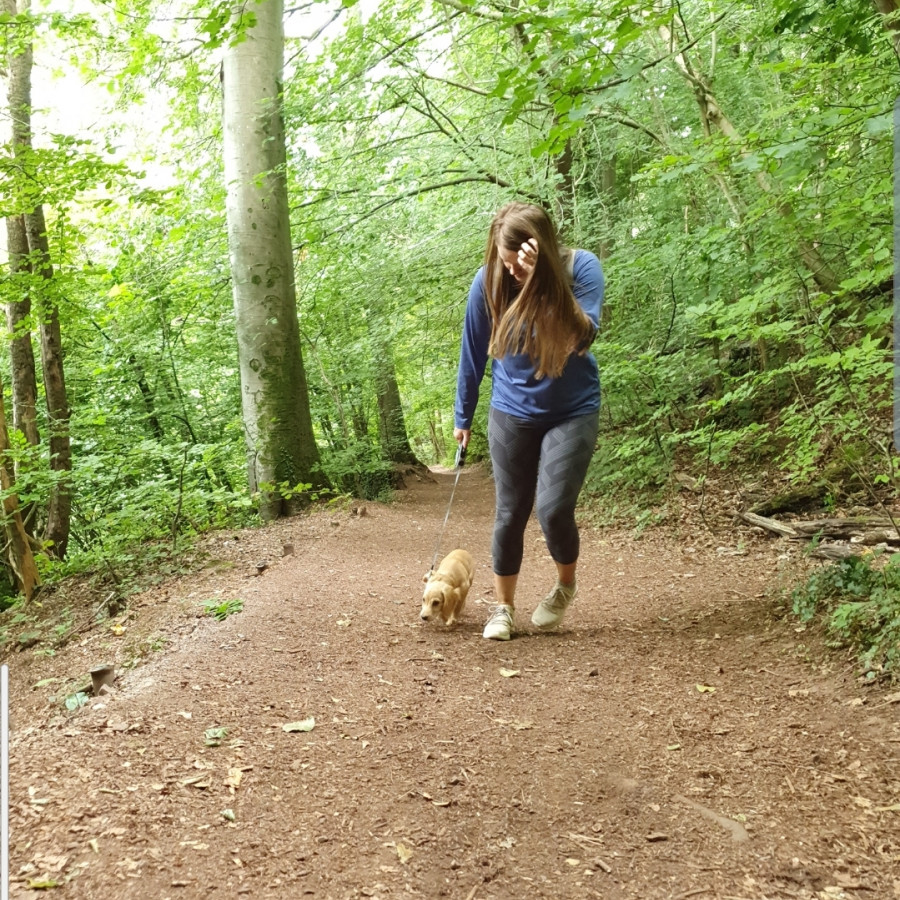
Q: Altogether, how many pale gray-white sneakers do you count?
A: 2